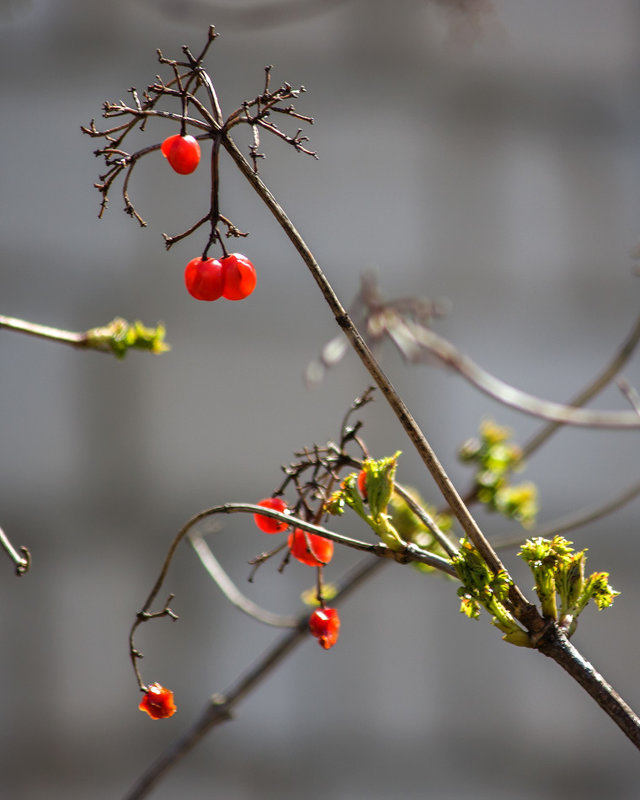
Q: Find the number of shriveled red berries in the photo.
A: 2